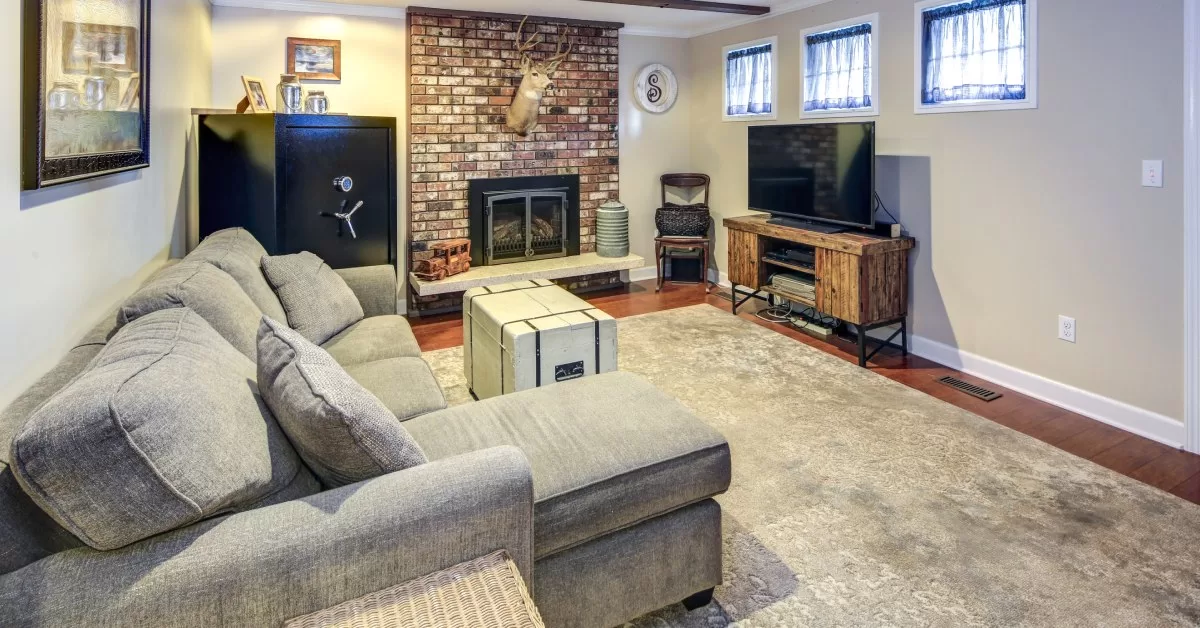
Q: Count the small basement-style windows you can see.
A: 3